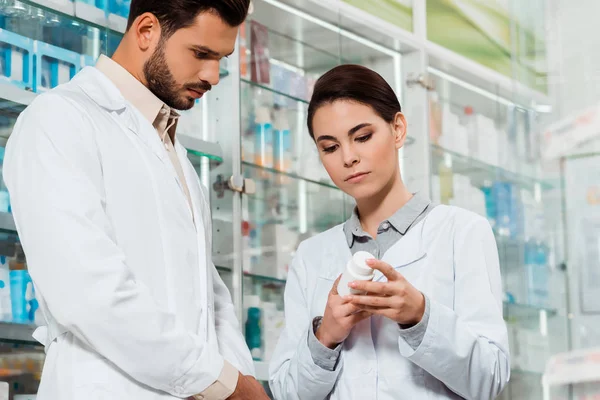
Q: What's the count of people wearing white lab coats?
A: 2